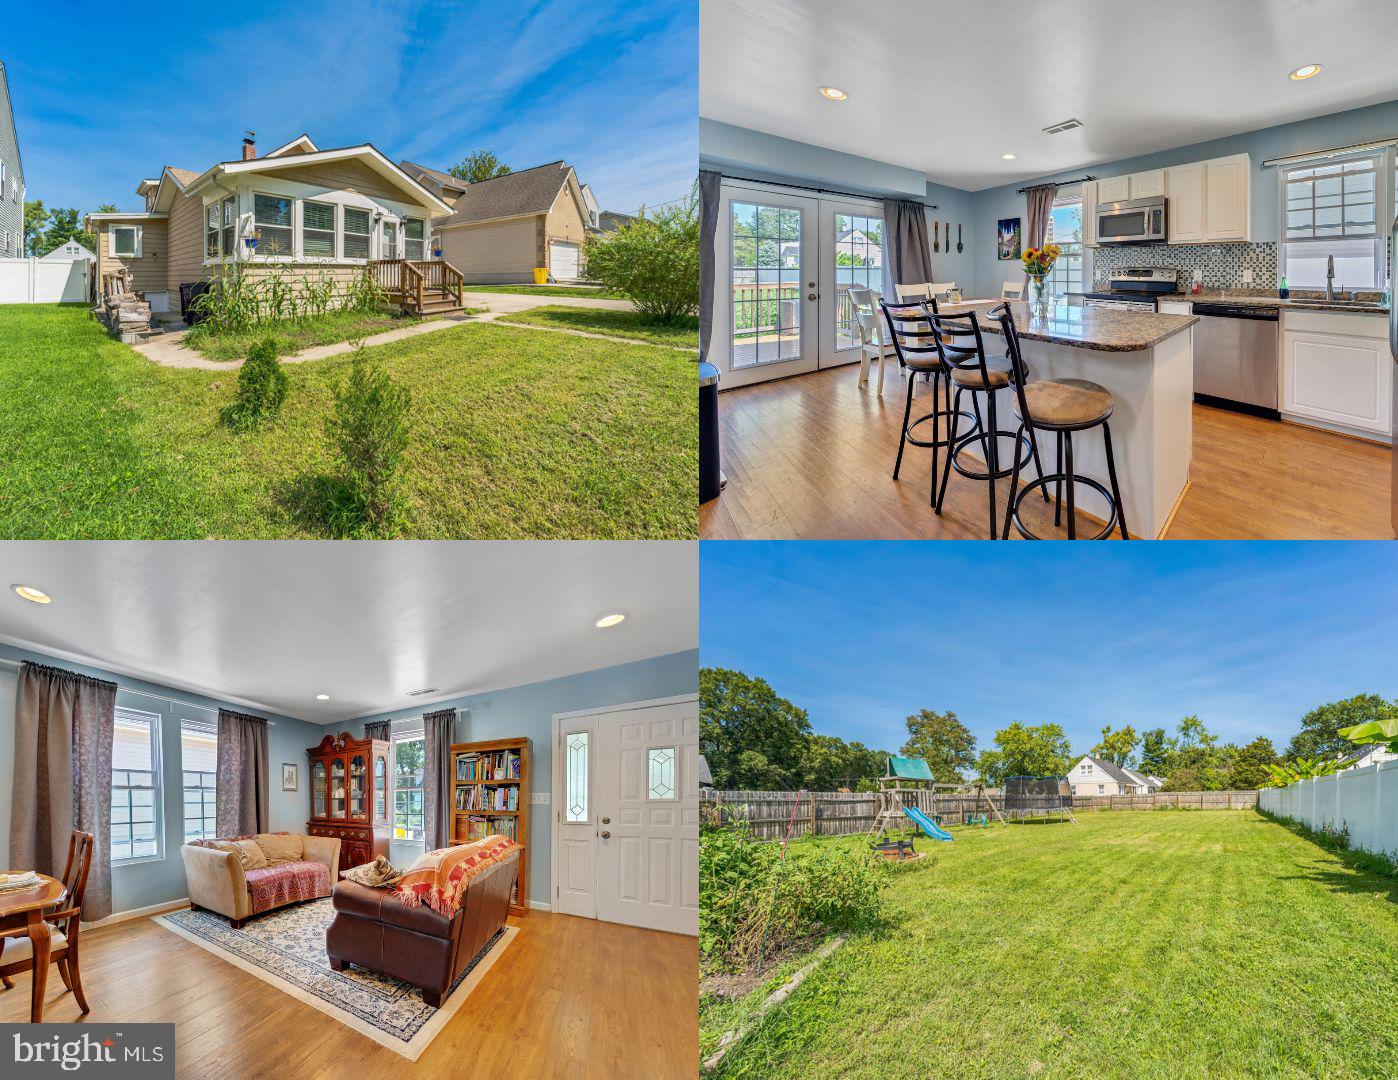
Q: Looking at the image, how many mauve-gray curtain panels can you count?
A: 7